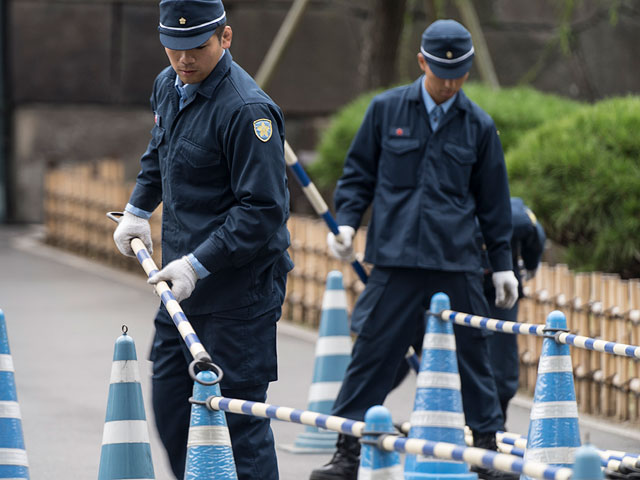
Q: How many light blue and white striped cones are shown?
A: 8